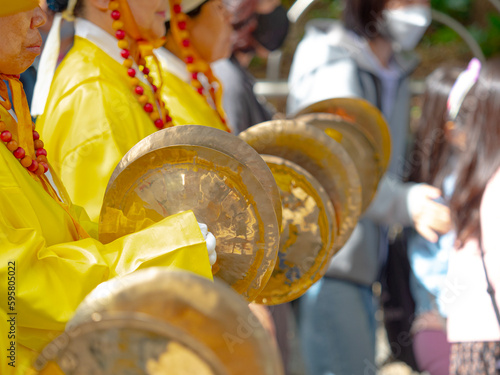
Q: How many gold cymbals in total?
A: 8